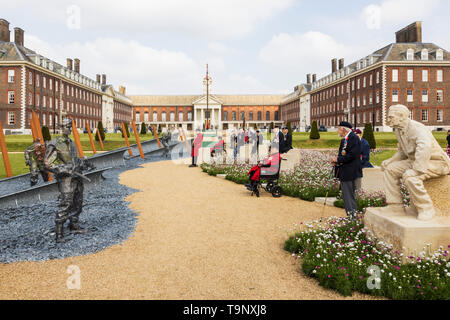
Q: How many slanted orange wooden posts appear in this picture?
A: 11